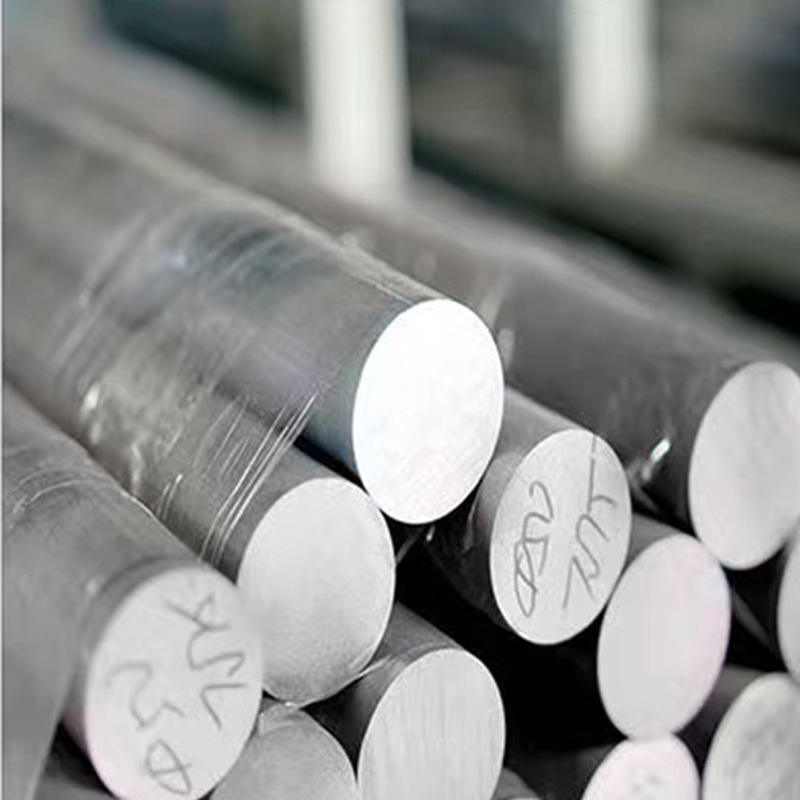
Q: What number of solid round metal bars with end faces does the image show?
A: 11